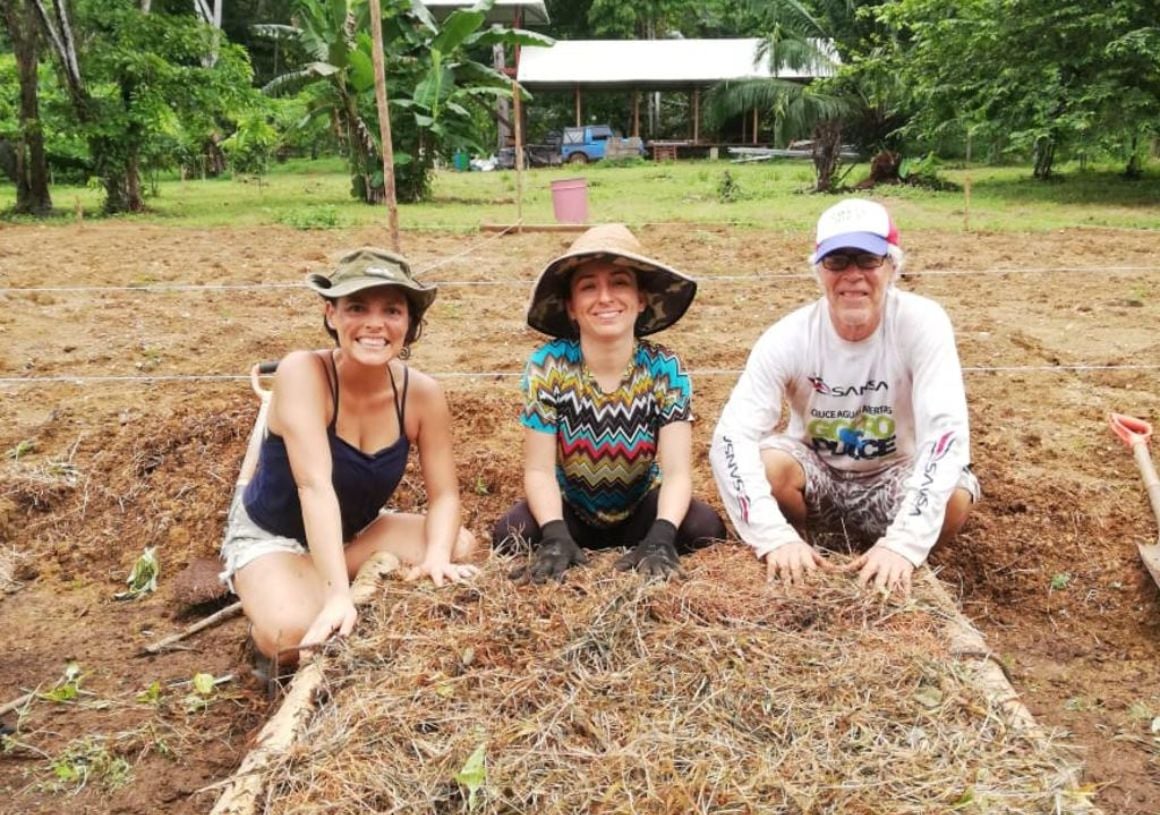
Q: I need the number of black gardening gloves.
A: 2